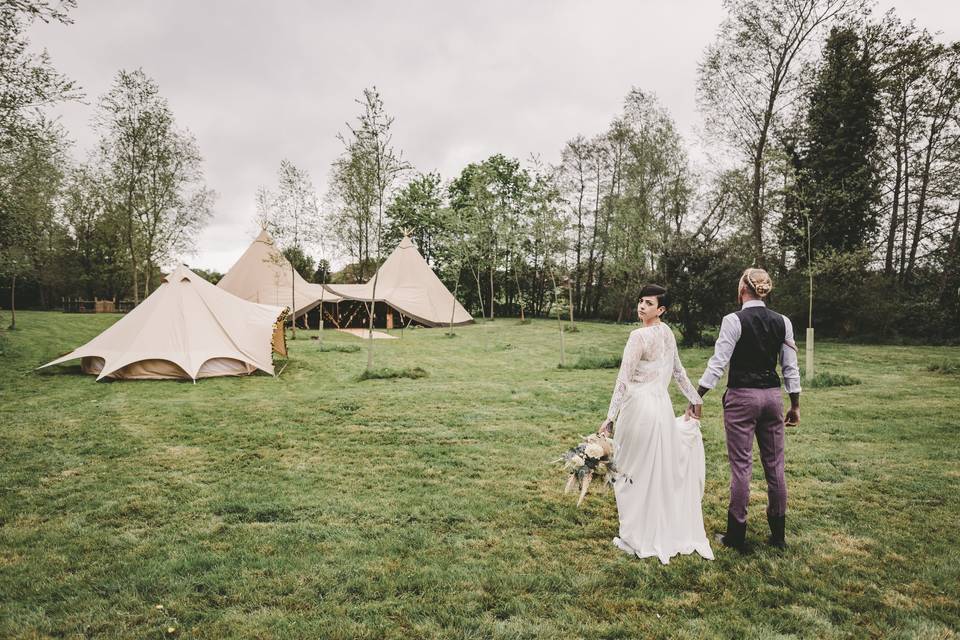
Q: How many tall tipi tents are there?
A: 2